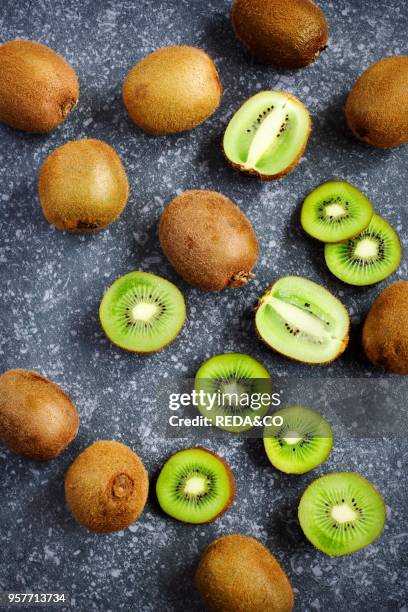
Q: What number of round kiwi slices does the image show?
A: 7